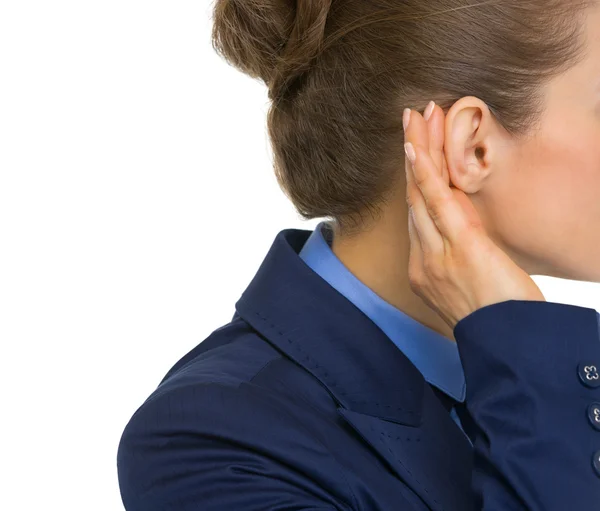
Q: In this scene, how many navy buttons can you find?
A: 3